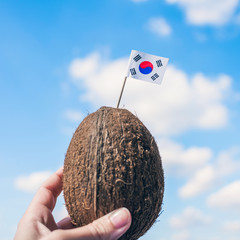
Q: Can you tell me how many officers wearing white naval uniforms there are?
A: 0